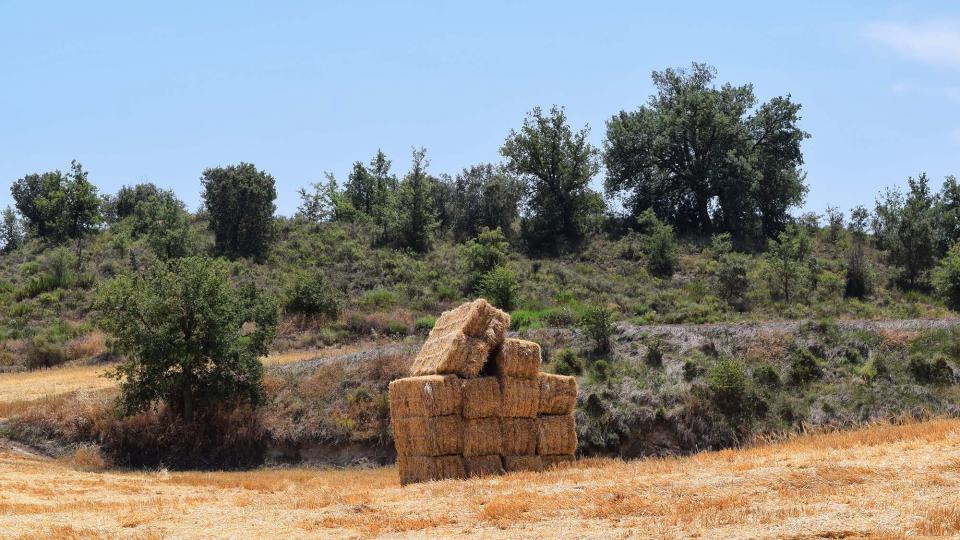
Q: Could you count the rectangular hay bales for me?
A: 15